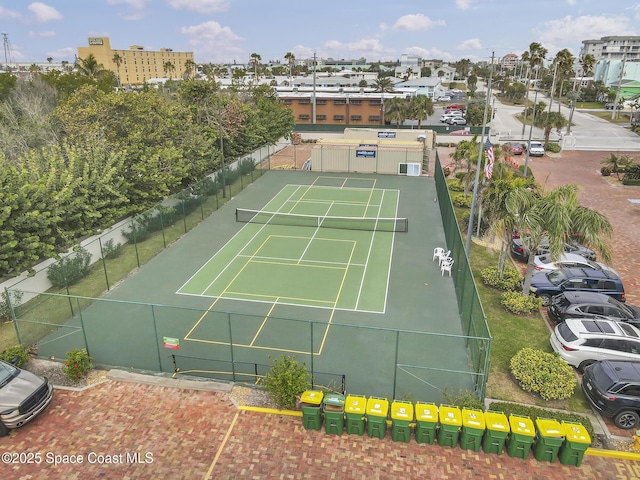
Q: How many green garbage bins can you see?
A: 12